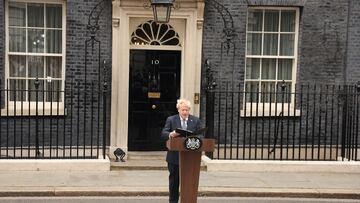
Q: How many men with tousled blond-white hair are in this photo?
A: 1